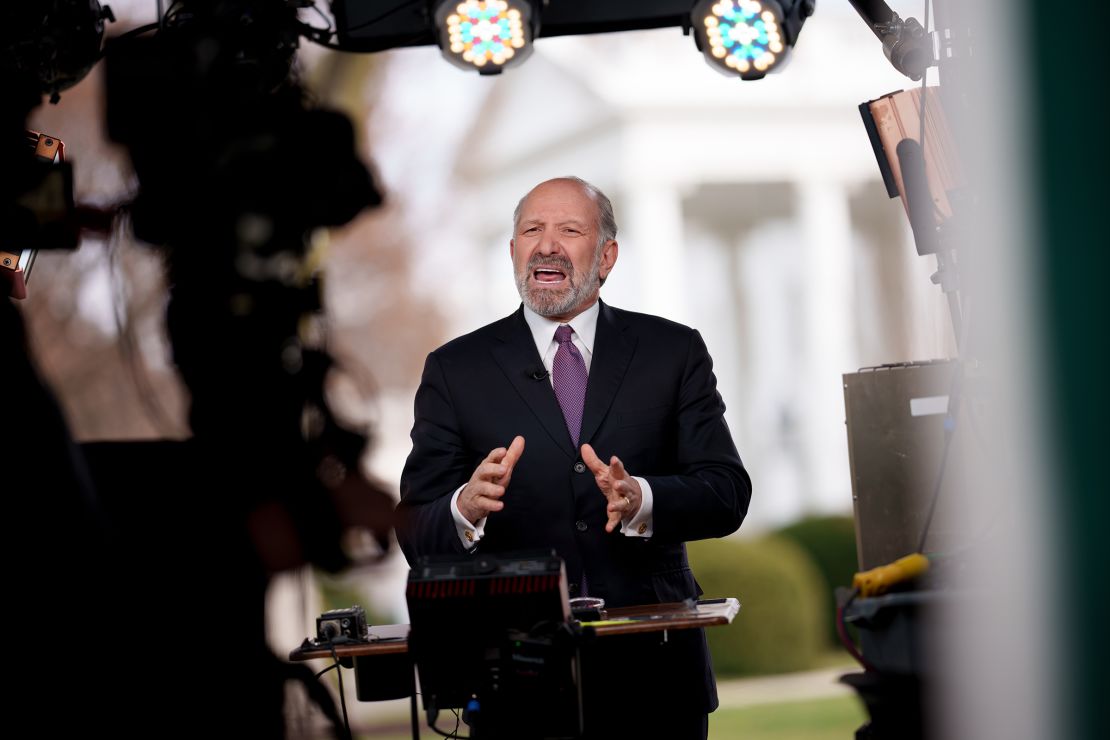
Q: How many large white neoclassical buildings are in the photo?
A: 1